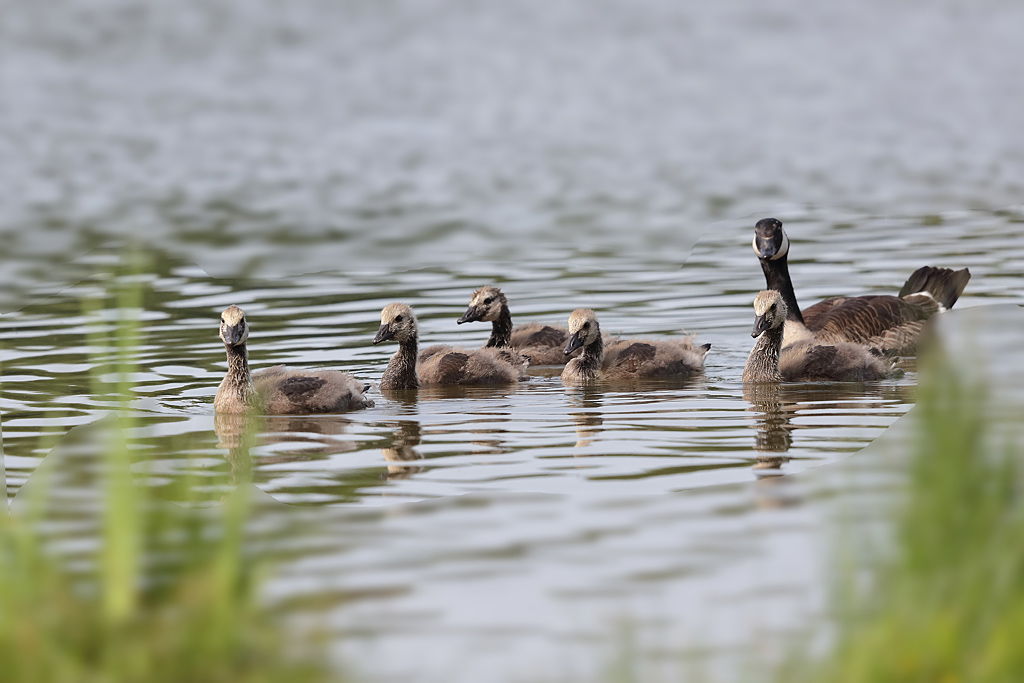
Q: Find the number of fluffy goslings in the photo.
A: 5